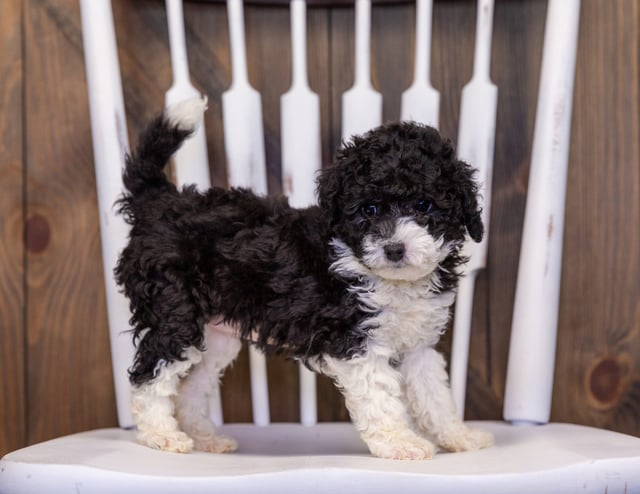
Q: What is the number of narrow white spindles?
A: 6